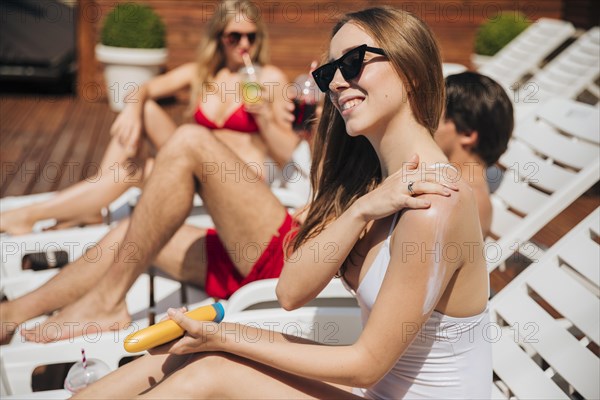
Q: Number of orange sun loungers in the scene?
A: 0